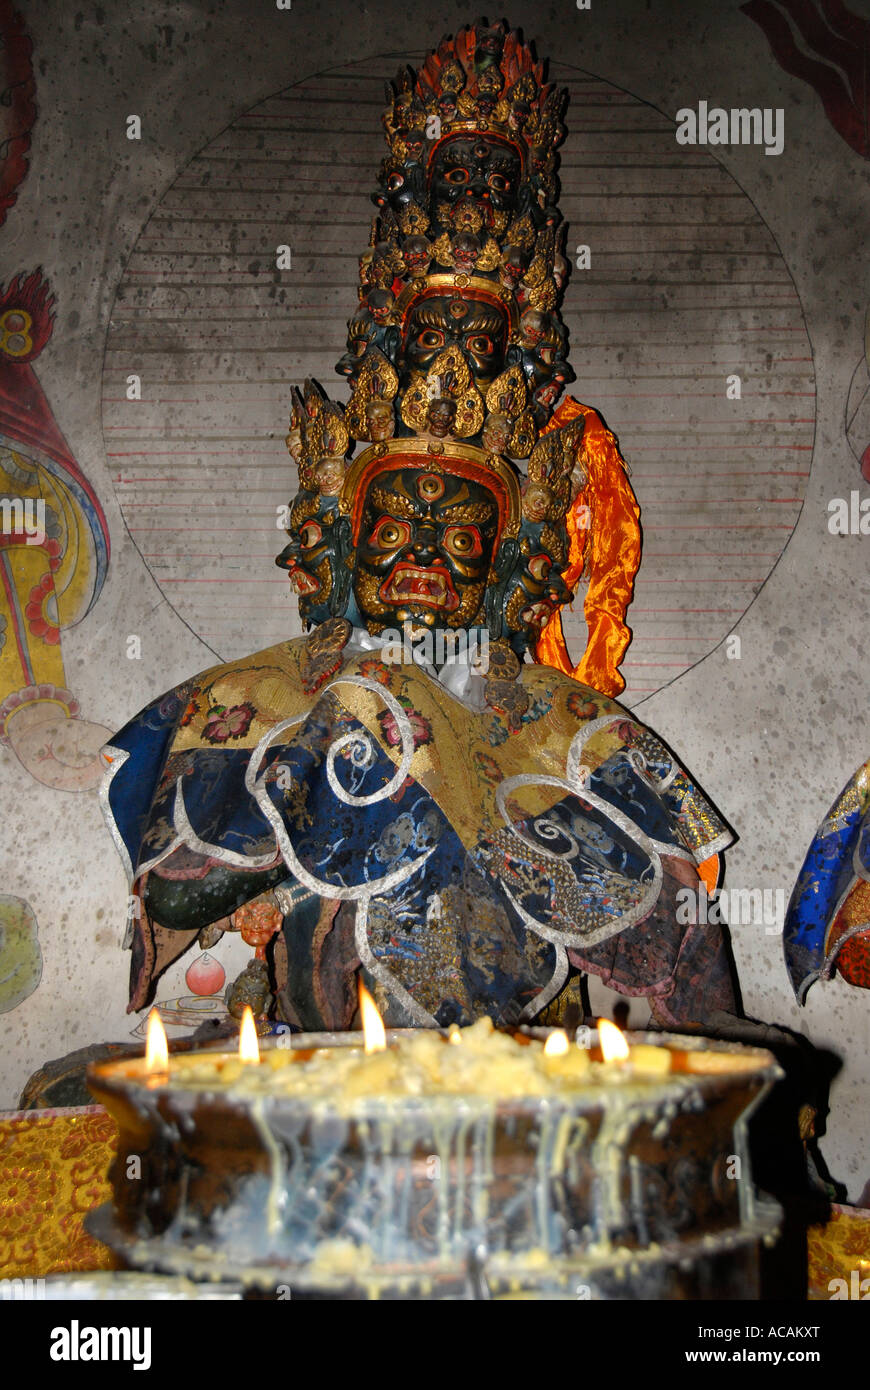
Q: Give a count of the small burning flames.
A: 6